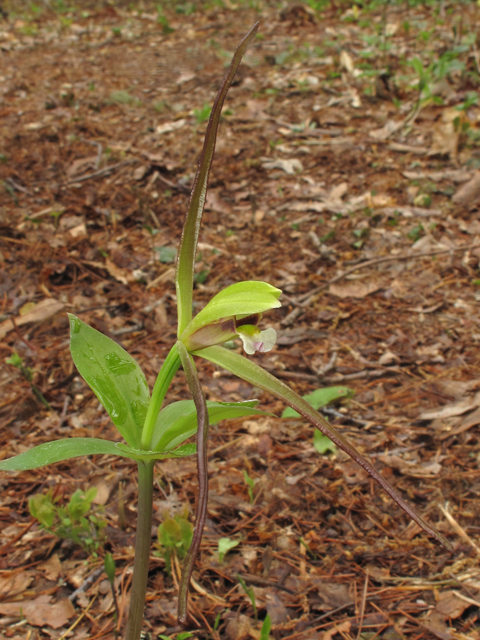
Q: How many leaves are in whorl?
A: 5